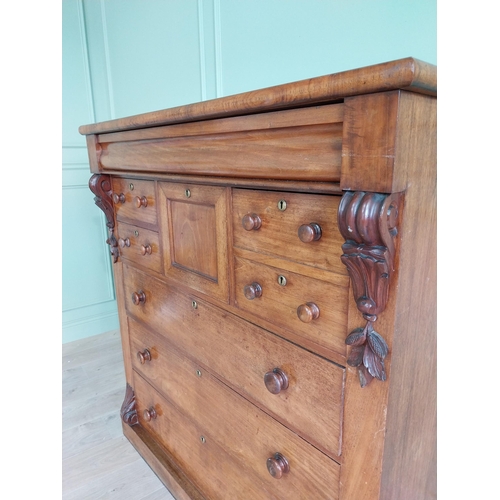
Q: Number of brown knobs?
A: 13